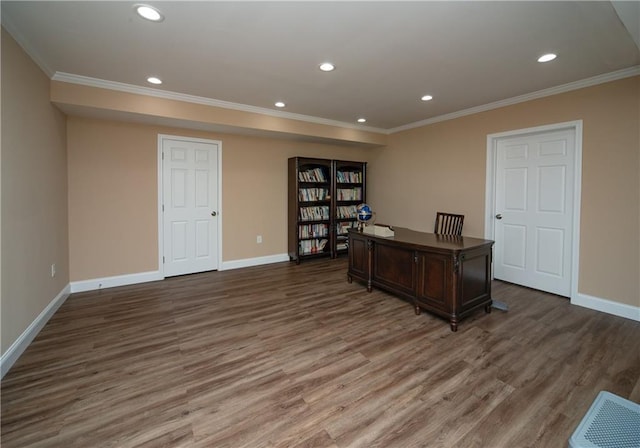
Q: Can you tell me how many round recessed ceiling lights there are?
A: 7